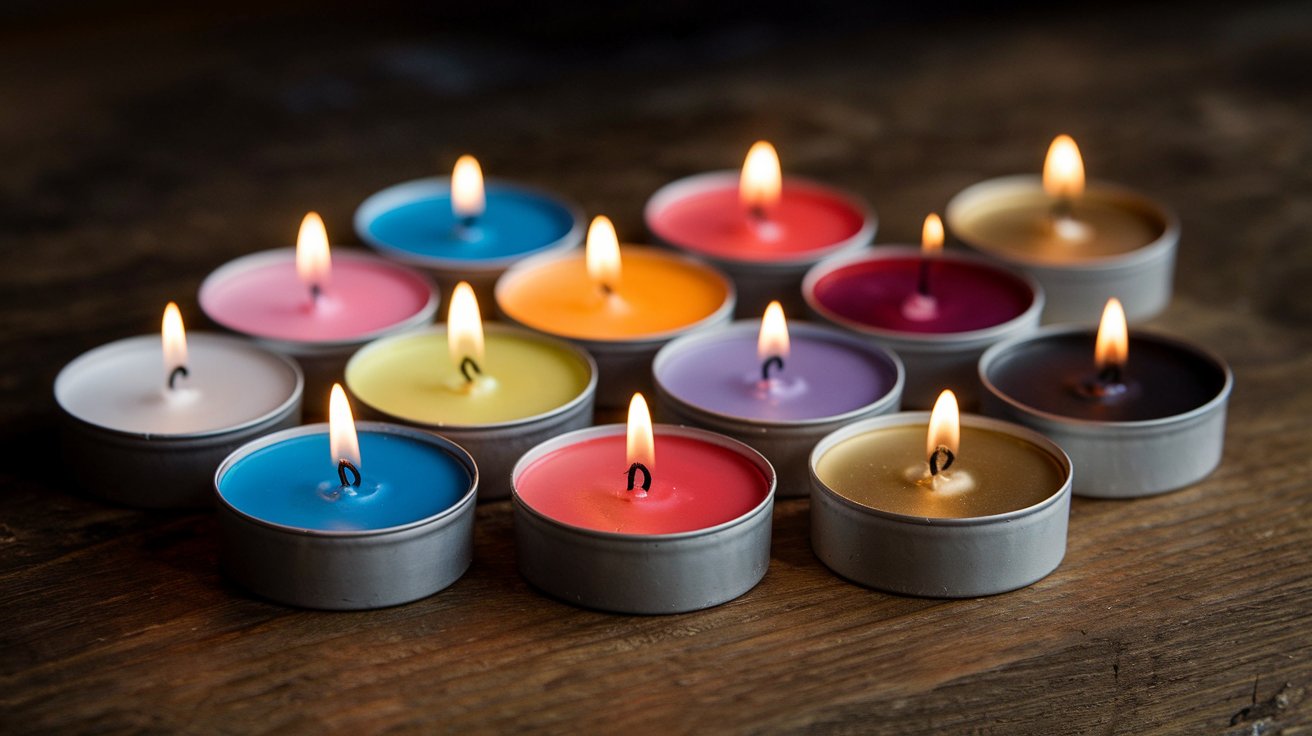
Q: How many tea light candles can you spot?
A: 13